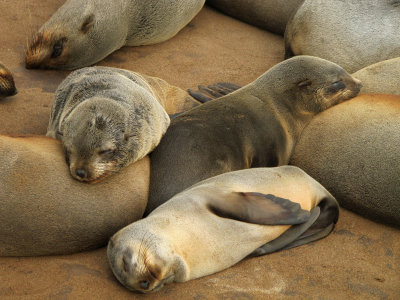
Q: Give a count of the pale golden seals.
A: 1